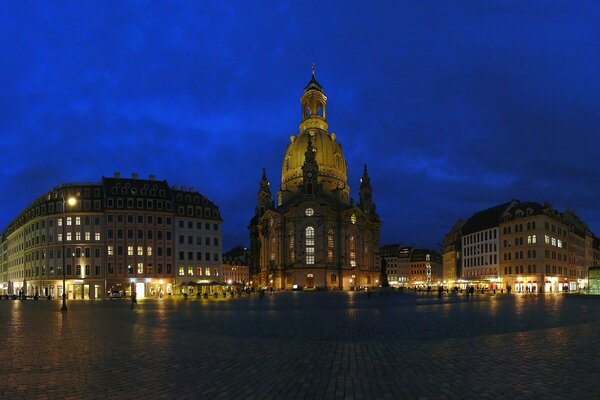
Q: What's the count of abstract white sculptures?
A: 0